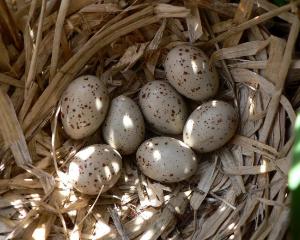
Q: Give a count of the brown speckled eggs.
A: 7